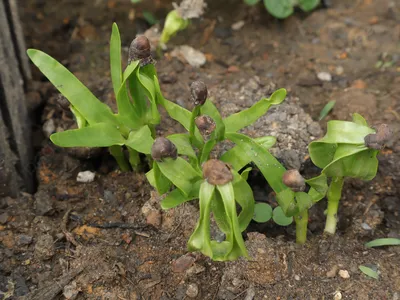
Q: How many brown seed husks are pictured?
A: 7